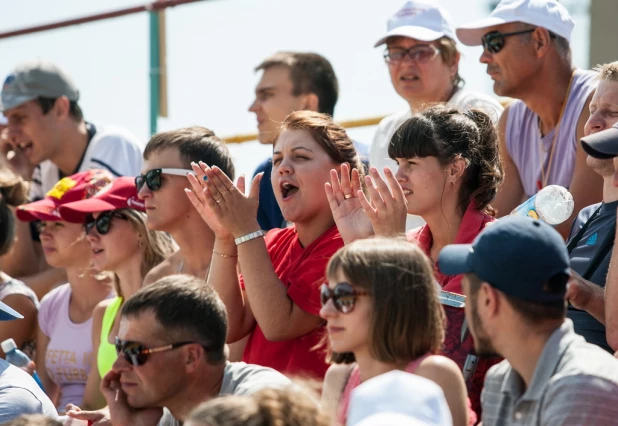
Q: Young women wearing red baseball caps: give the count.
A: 2